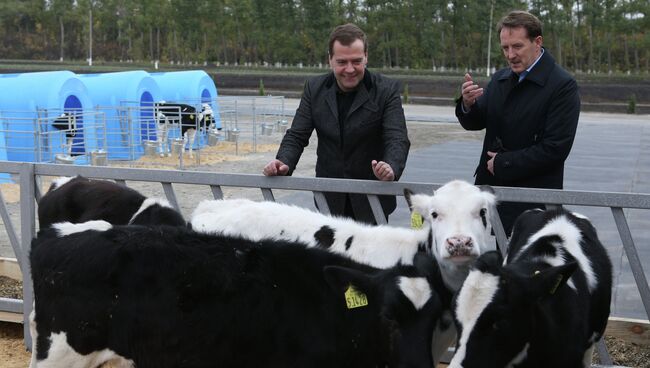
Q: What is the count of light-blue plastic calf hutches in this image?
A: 3